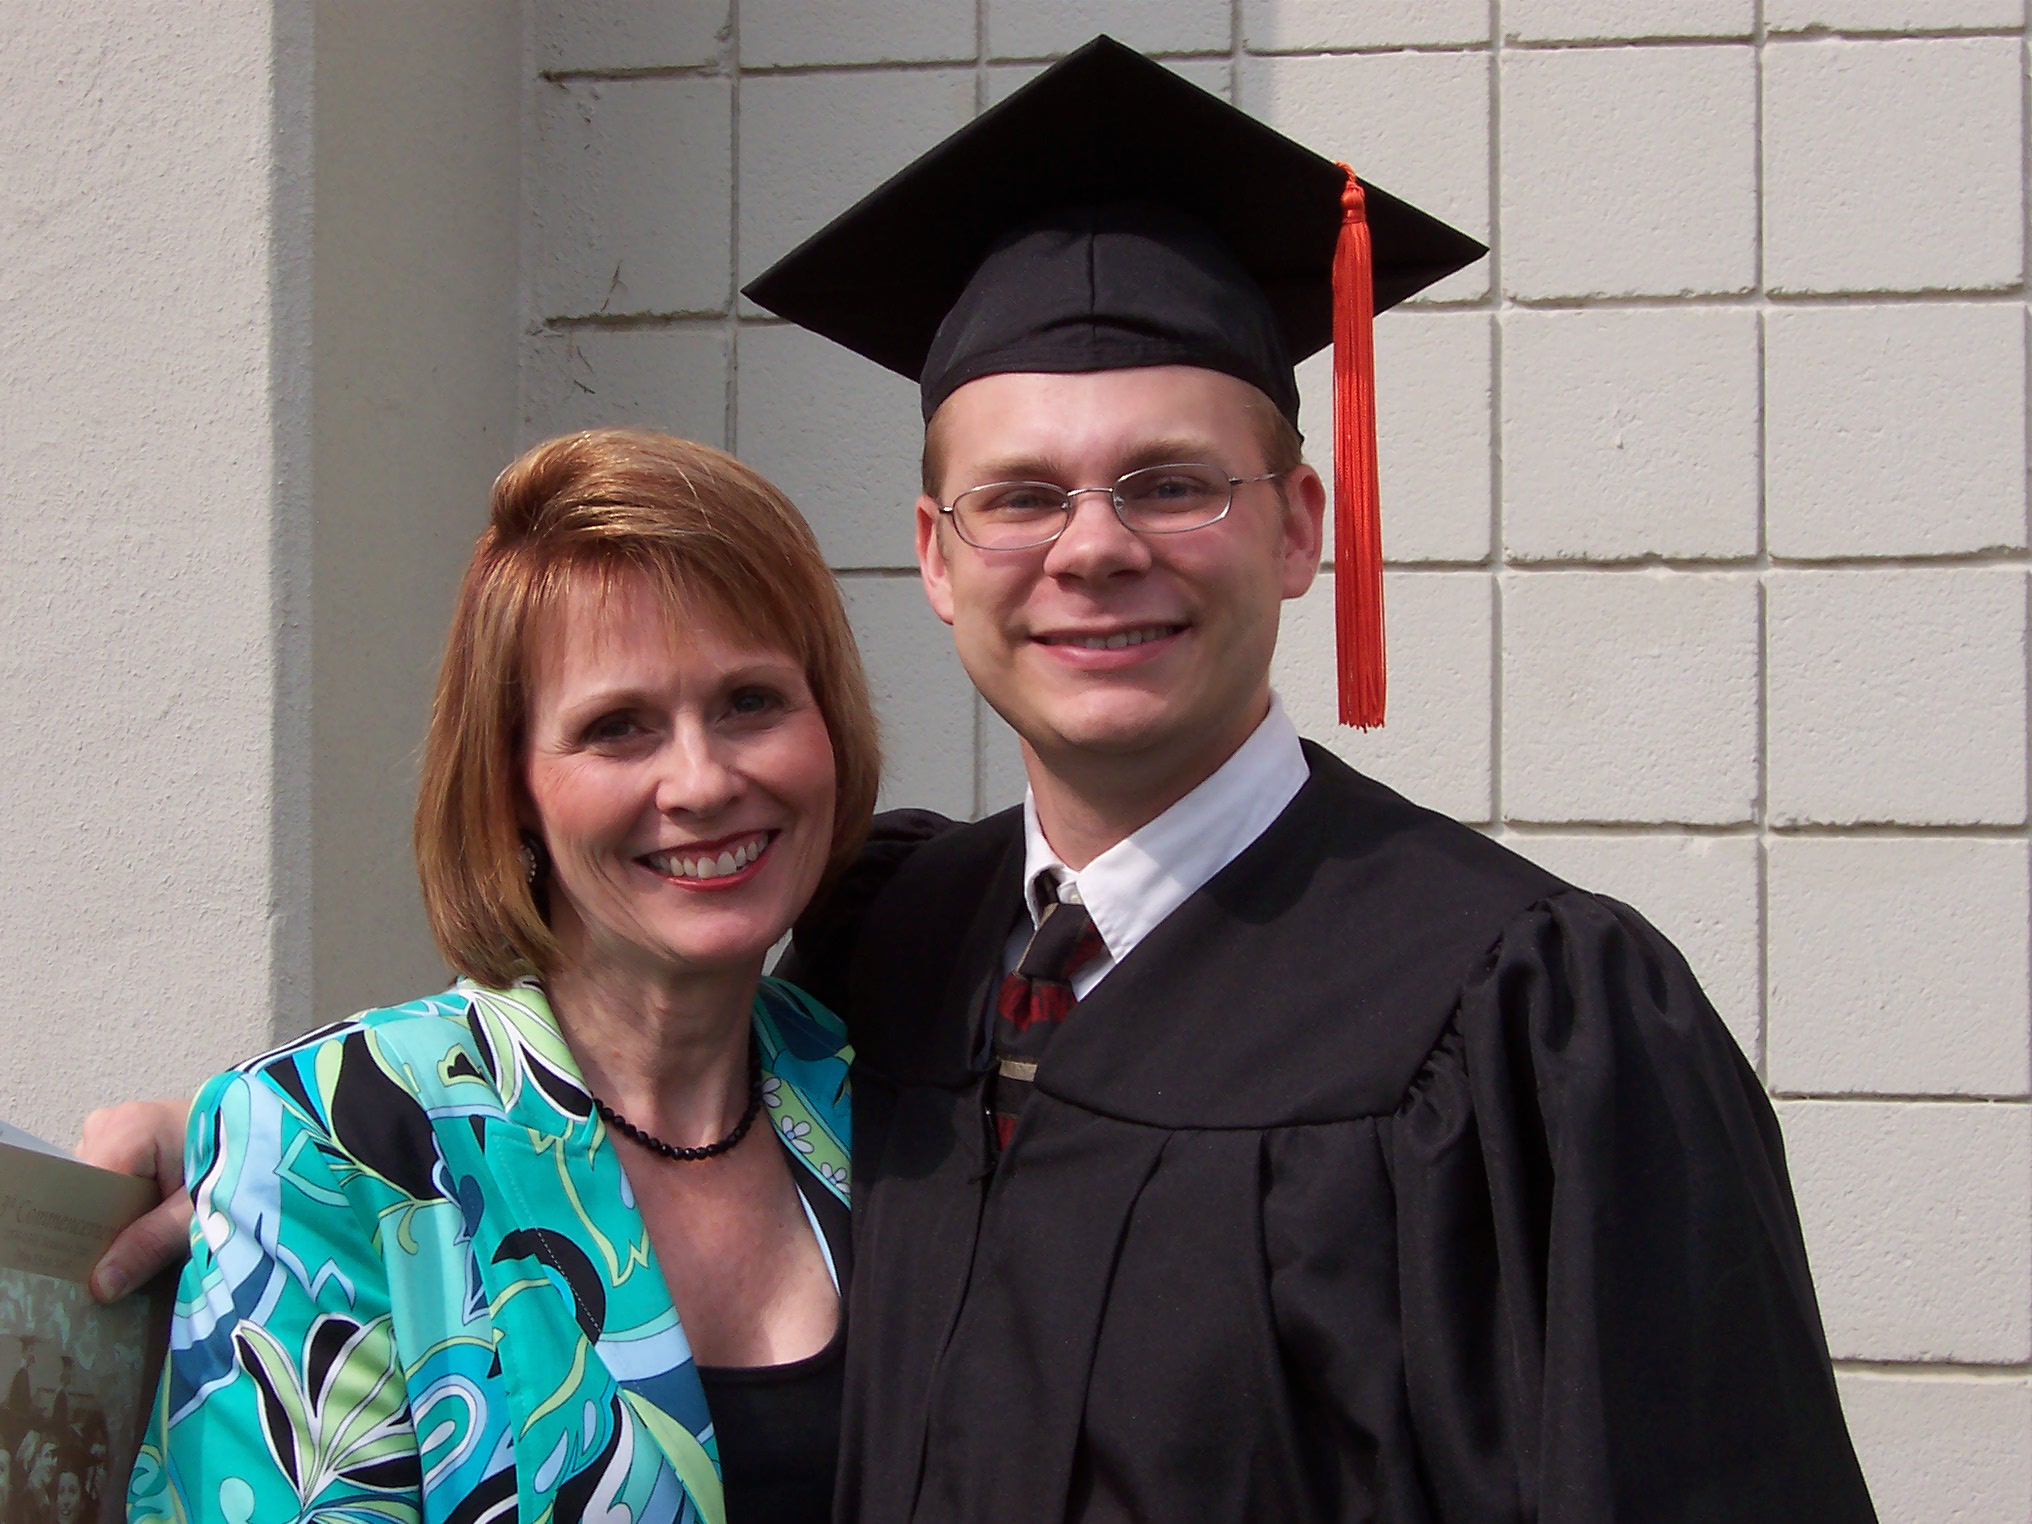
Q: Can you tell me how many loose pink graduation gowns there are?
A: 0